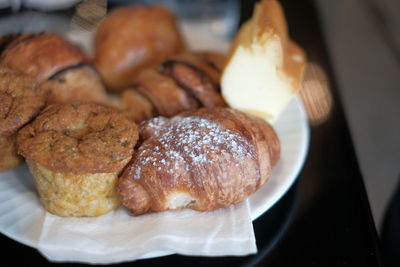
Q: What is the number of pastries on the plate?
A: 7